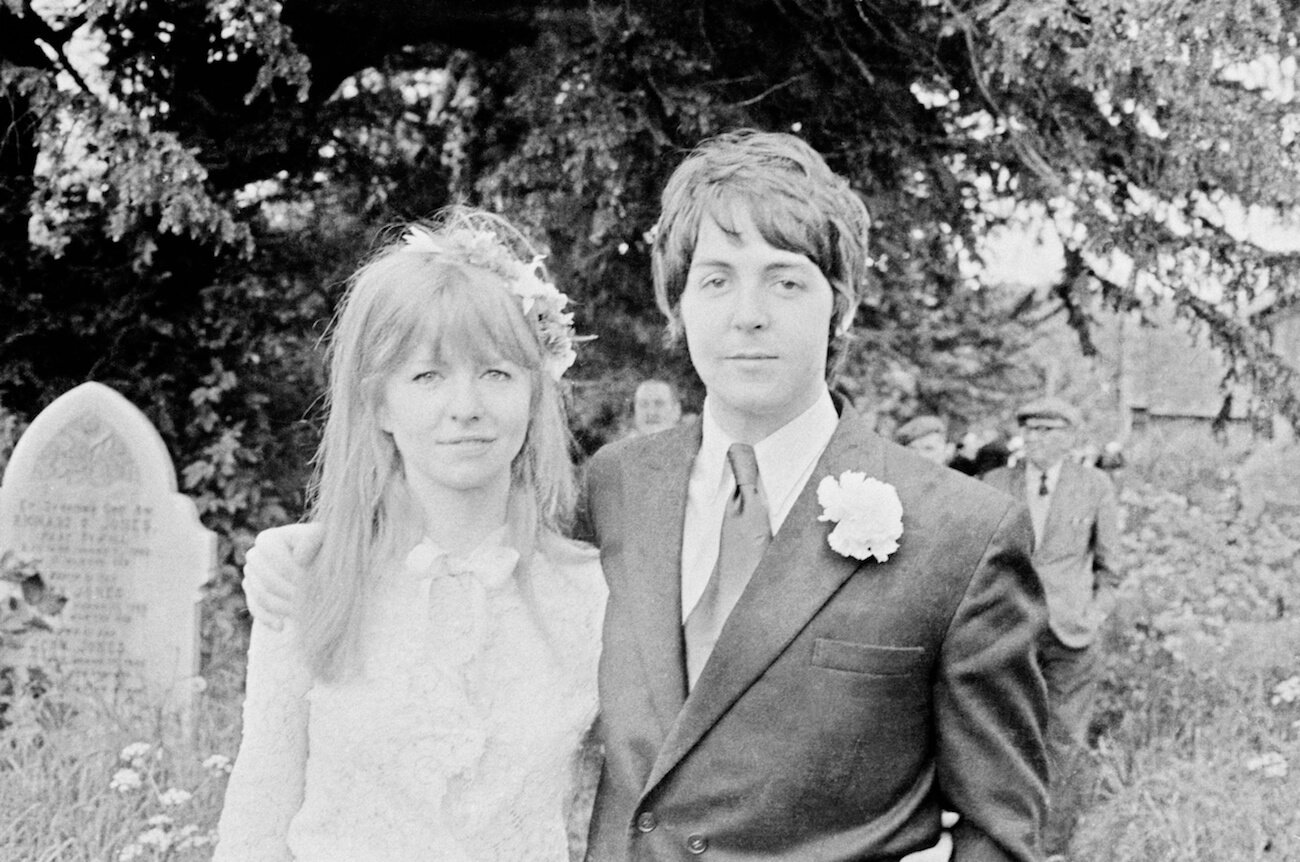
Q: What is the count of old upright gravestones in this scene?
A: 1